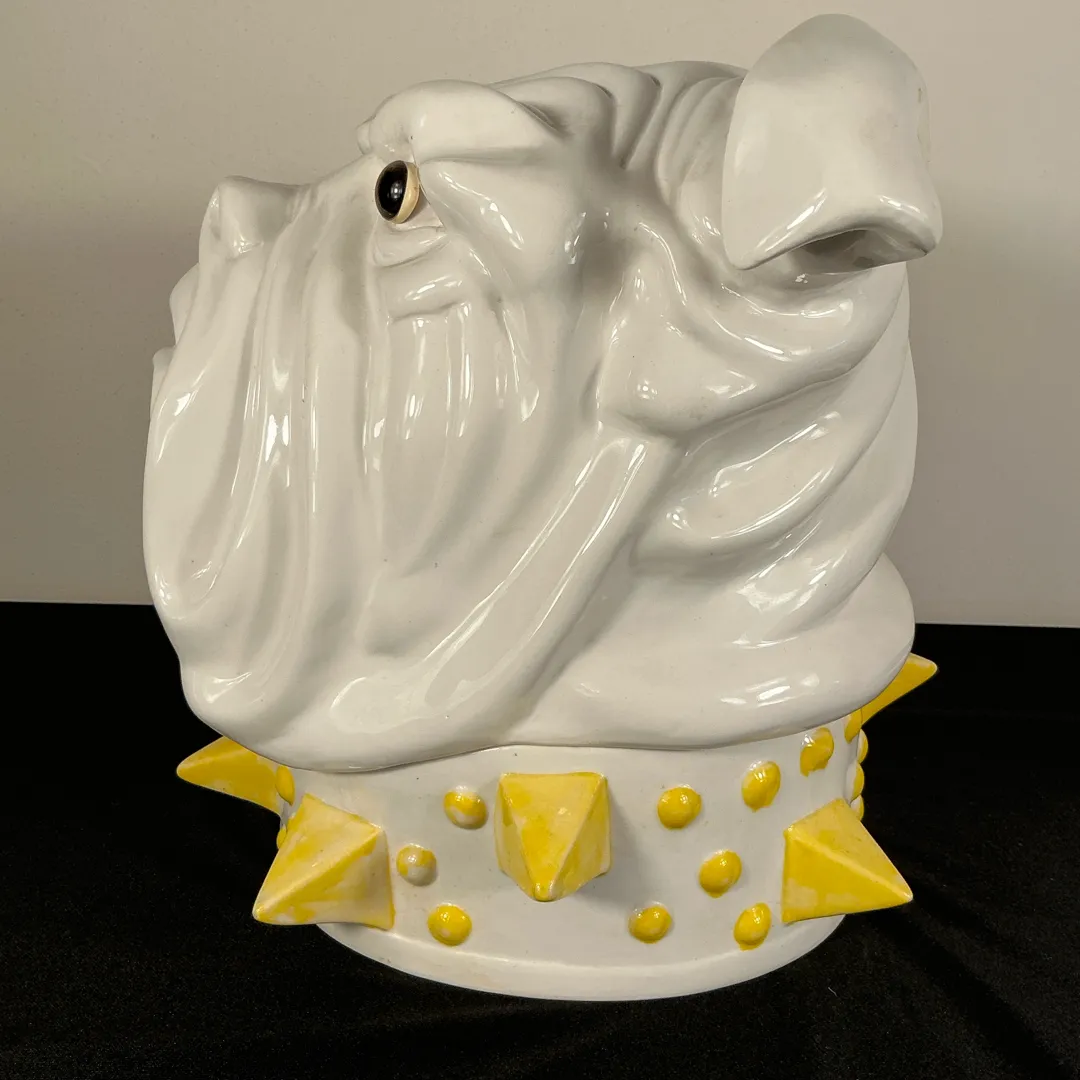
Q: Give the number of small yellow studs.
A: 15